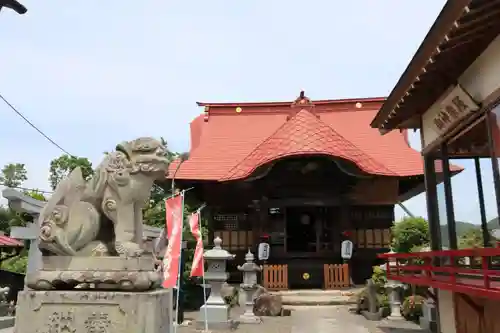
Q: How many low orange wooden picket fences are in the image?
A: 2